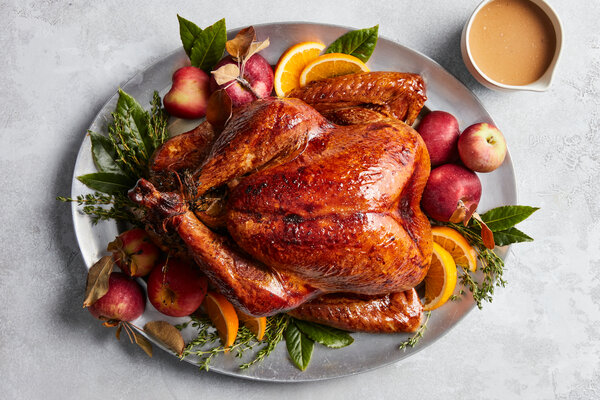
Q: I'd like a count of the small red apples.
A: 8